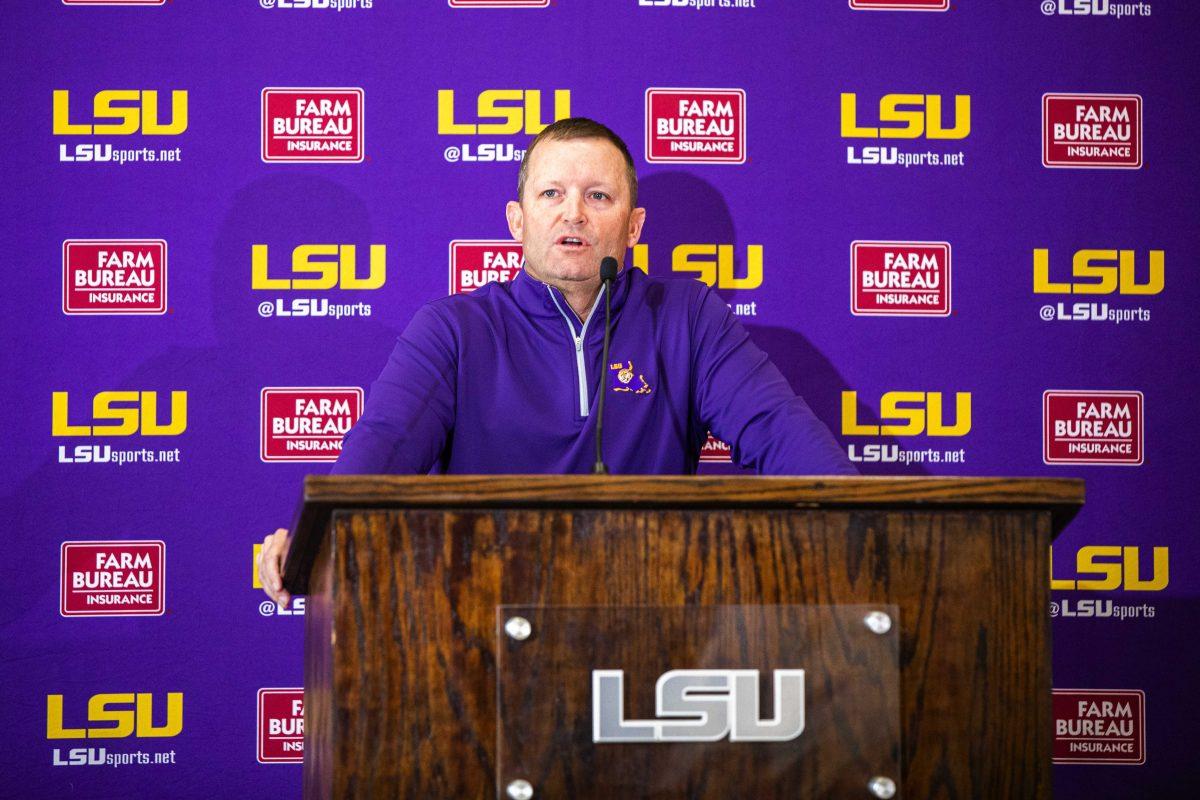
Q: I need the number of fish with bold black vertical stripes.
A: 0